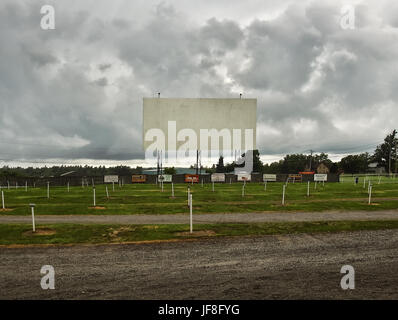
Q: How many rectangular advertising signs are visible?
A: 9